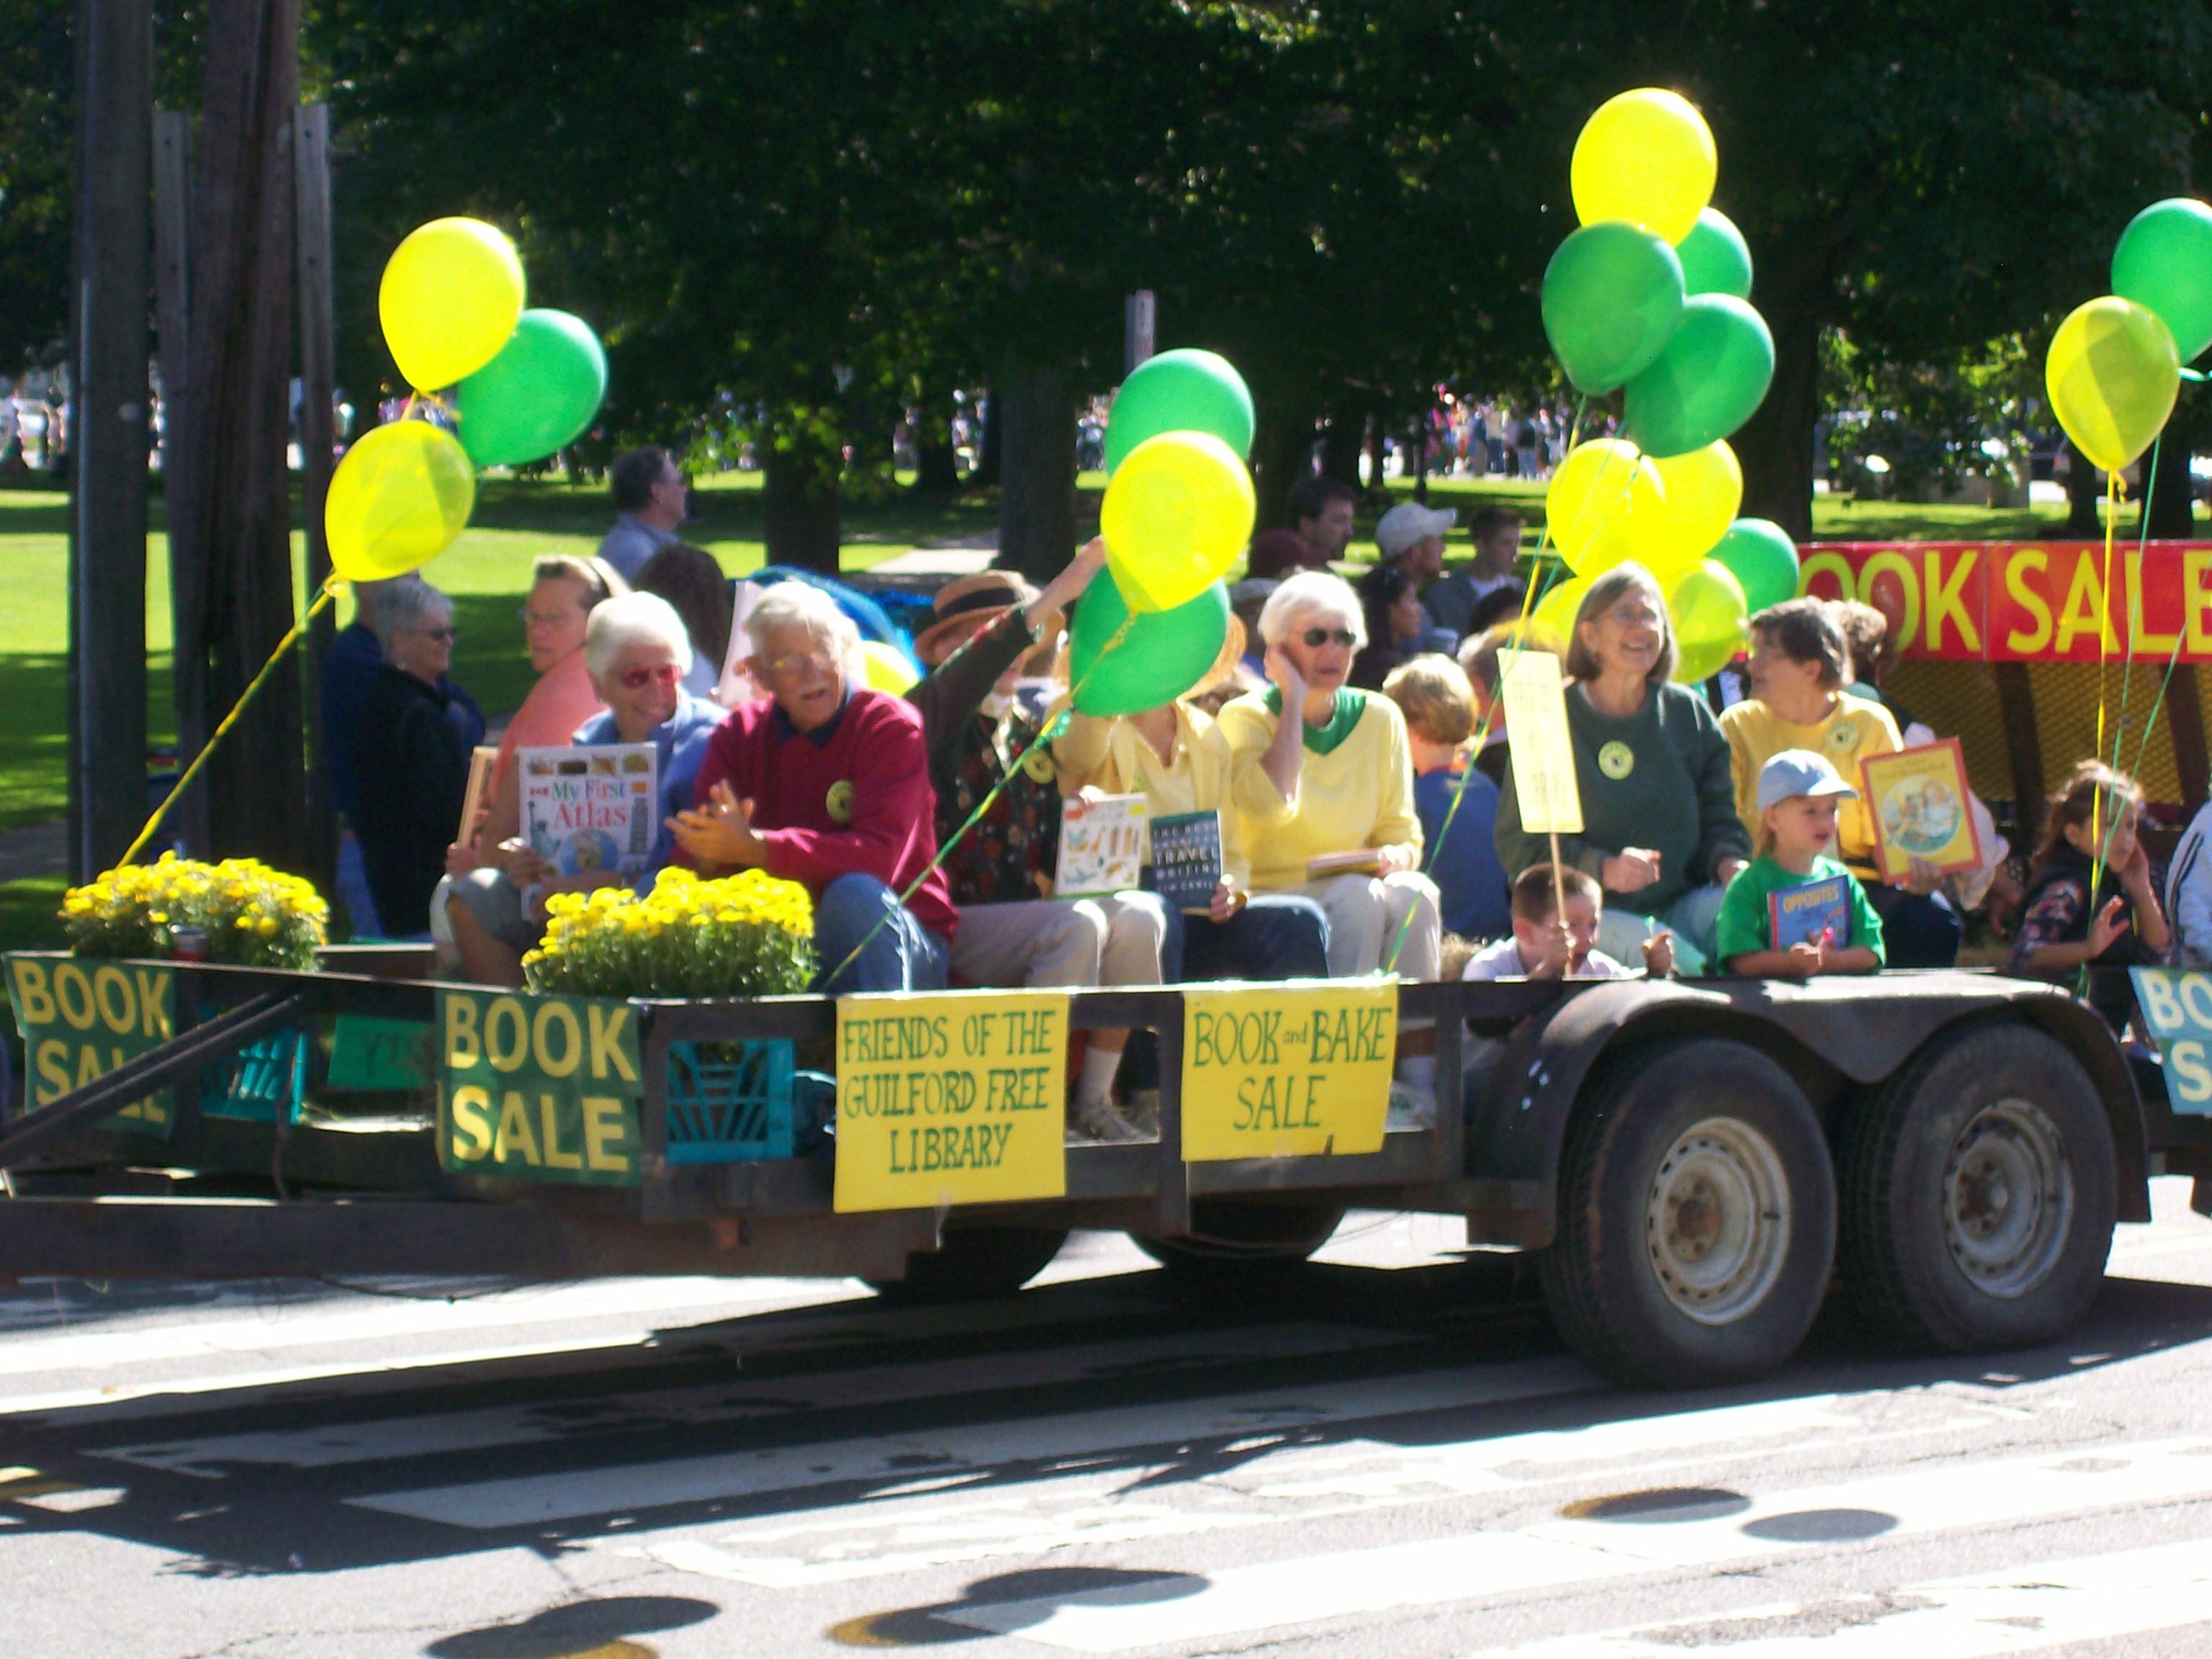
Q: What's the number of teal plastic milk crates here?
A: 2